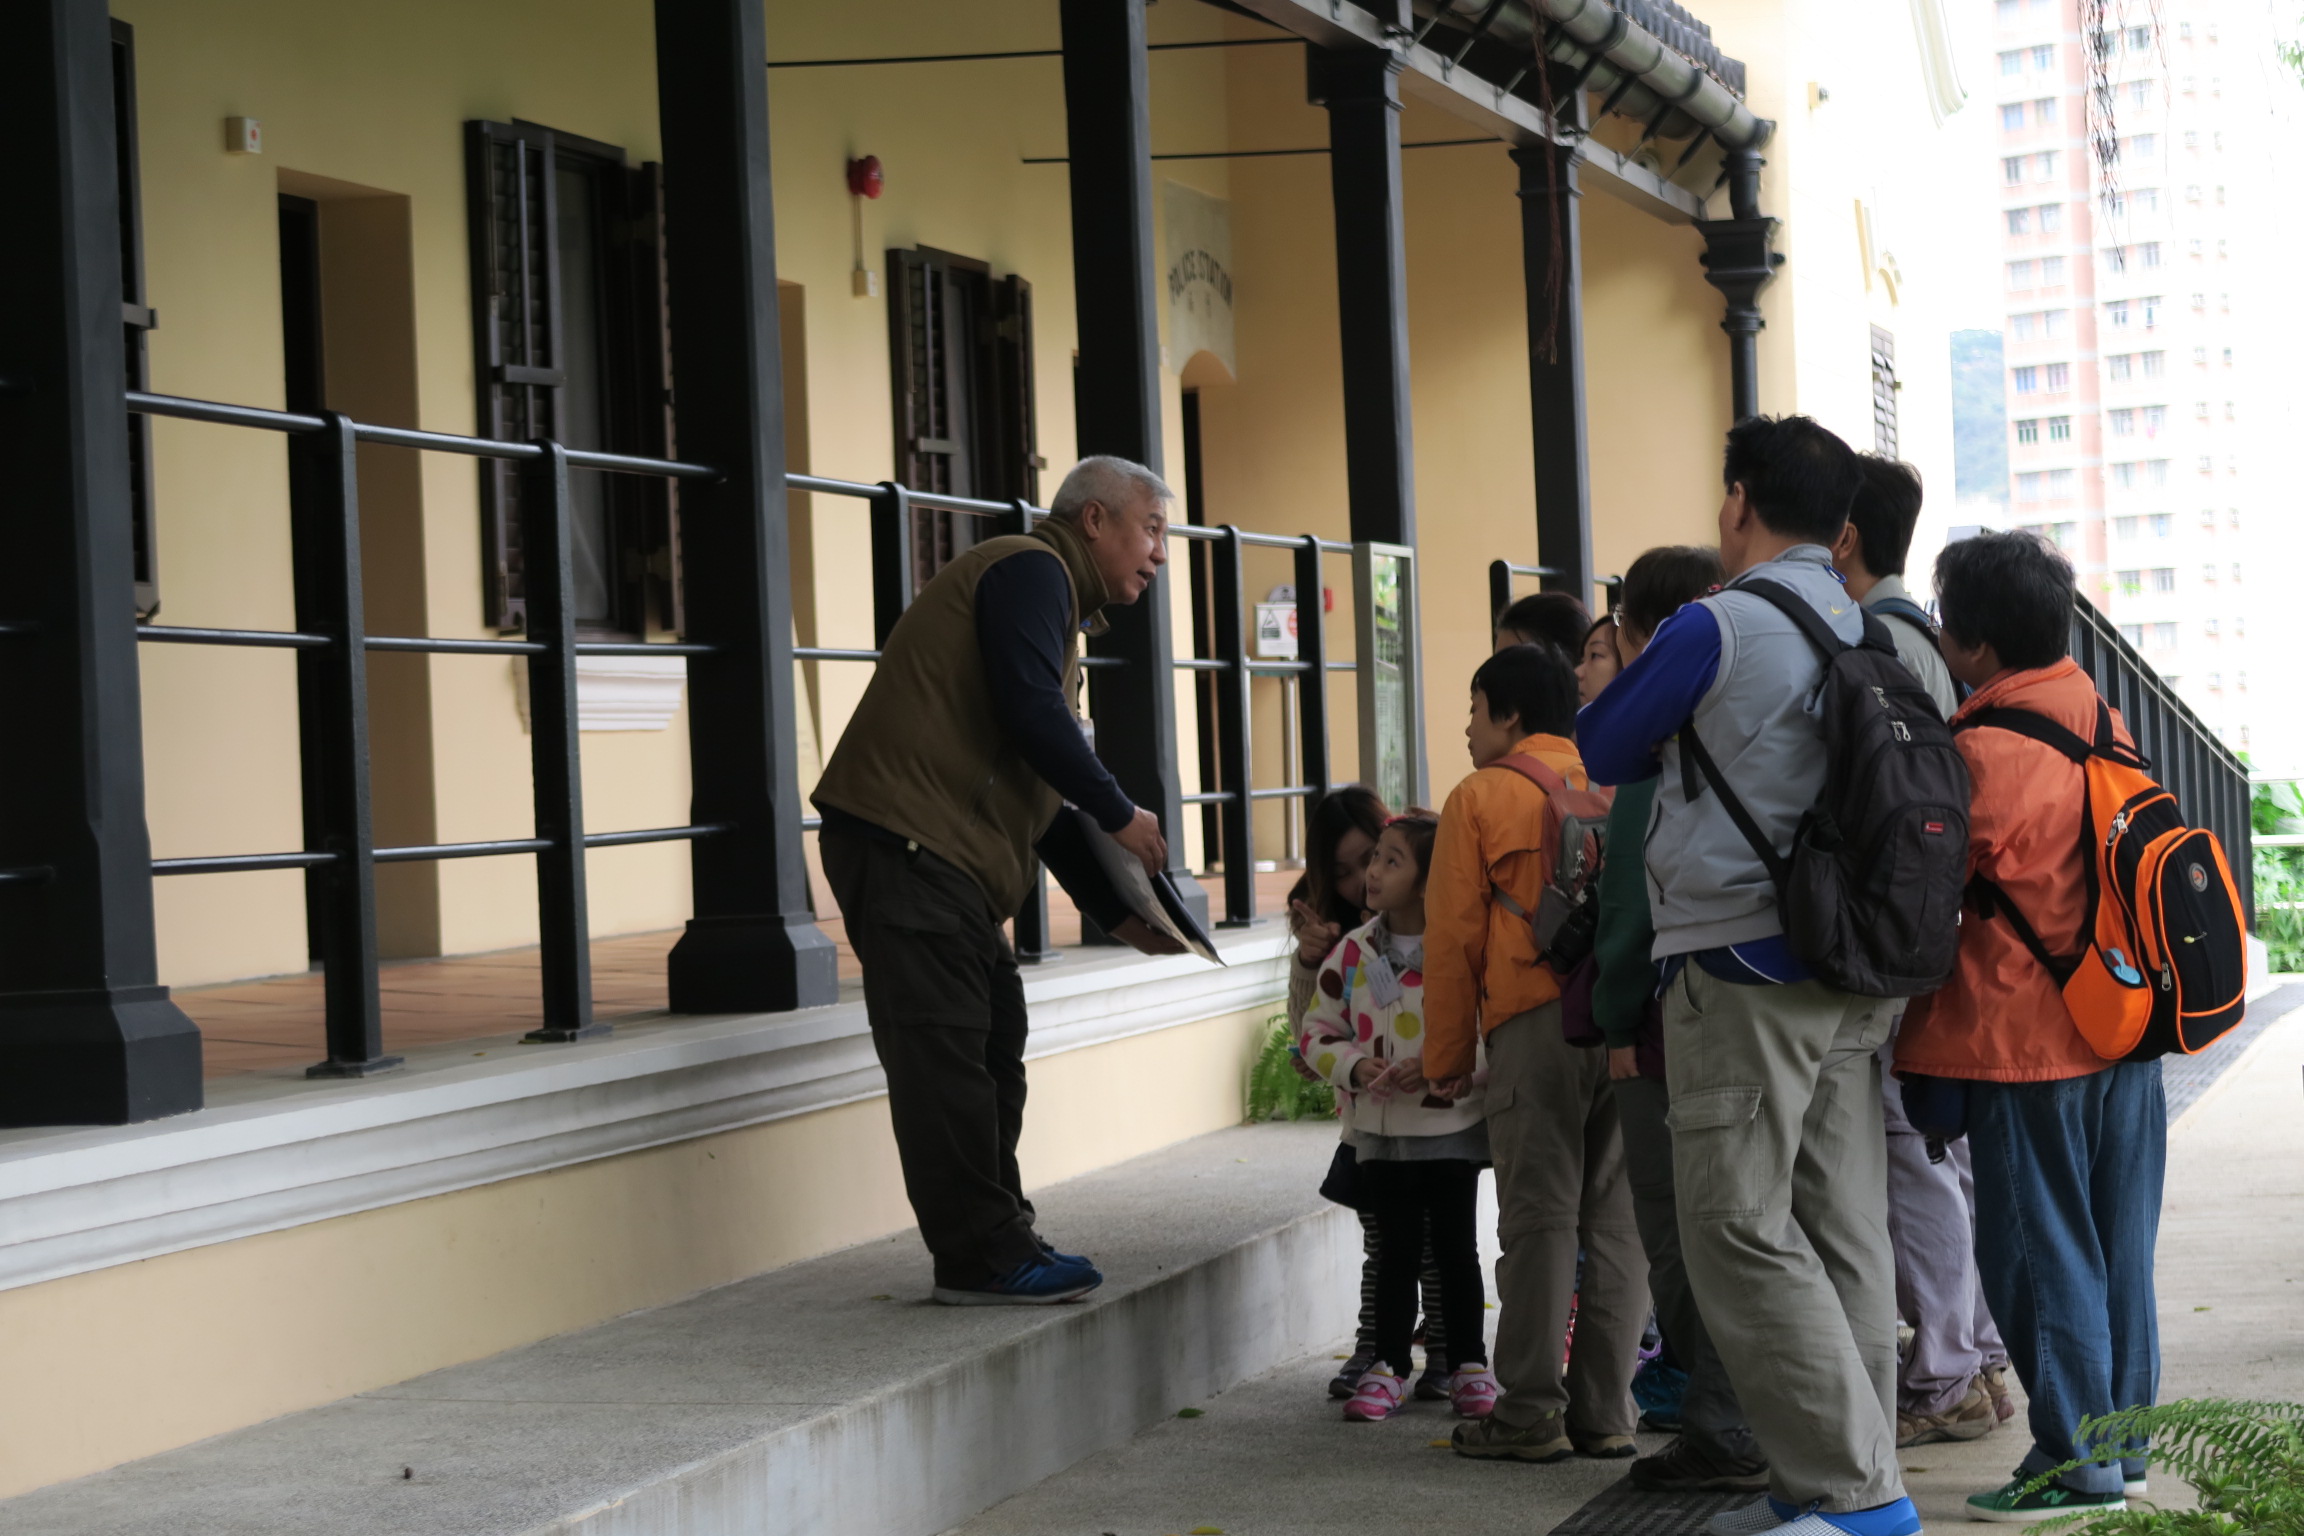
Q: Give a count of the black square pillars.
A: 5